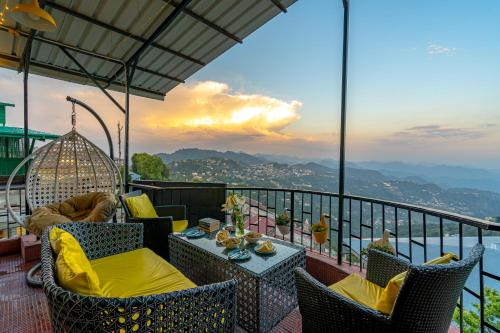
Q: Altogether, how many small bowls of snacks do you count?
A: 2